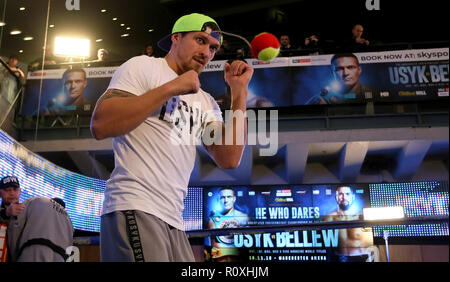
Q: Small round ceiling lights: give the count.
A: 13